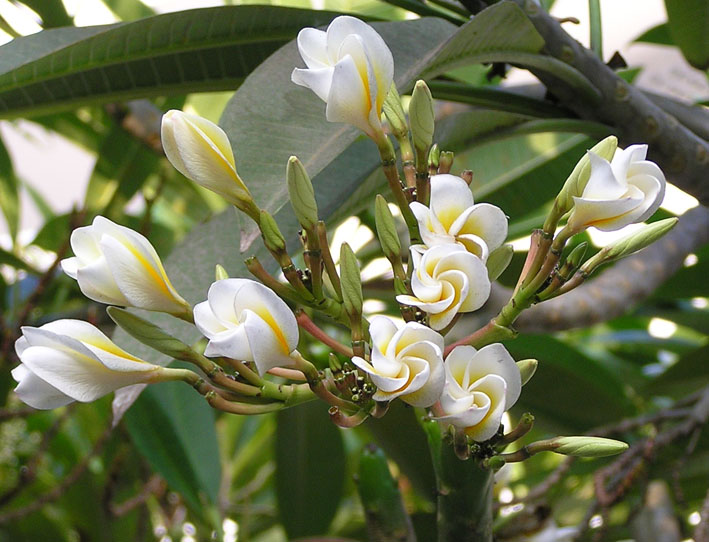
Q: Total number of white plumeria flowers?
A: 10